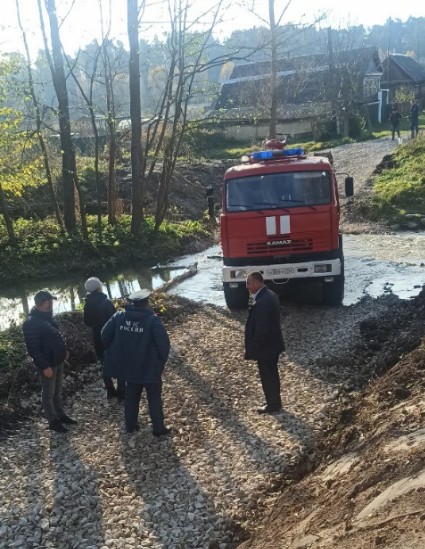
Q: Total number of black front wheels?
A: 2